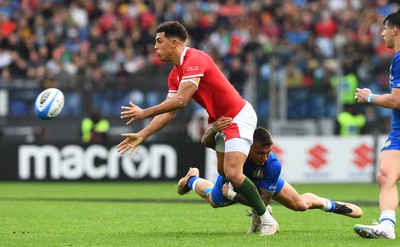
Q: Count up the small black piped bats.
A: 0